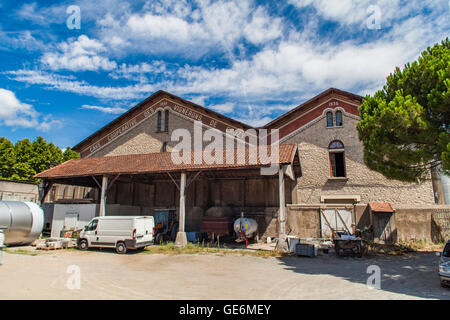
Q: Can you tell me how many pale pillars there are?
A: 3